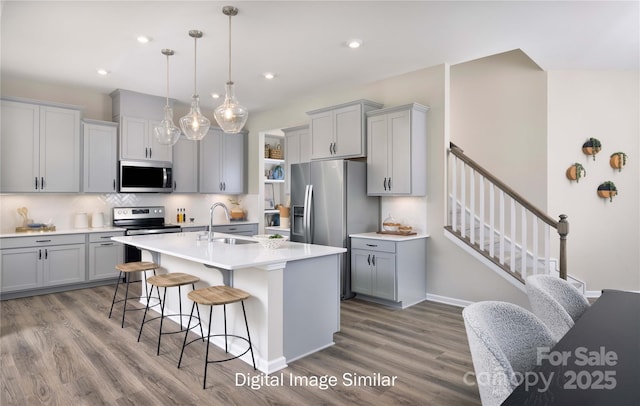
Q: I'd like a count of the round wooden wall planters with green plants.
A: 4